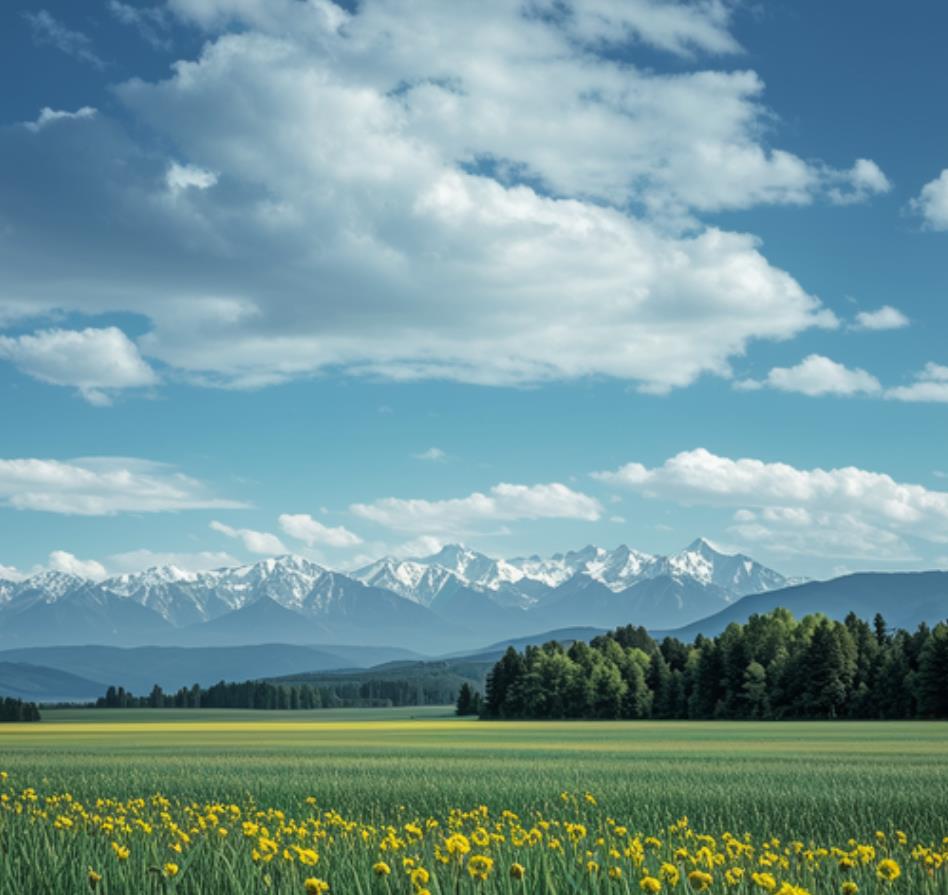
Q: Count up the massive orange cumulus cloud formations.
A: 0